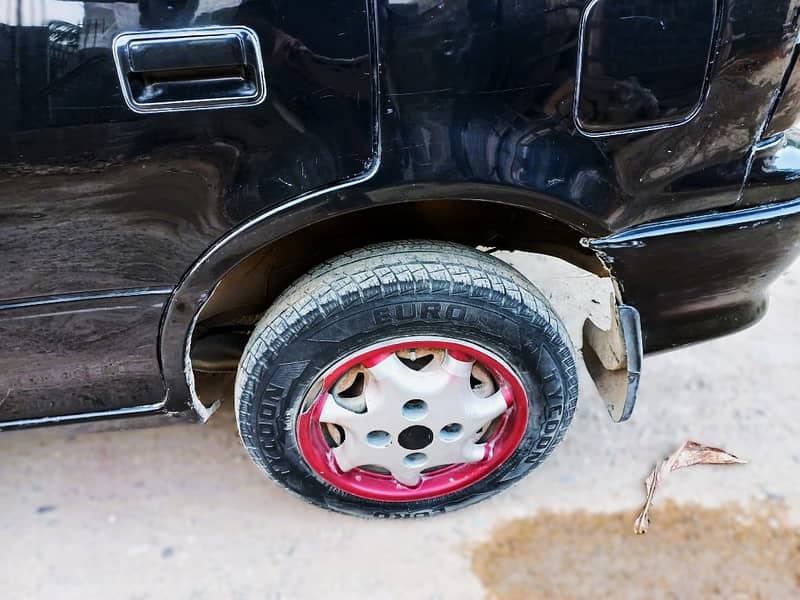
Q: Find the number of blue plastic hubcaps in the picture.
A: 0